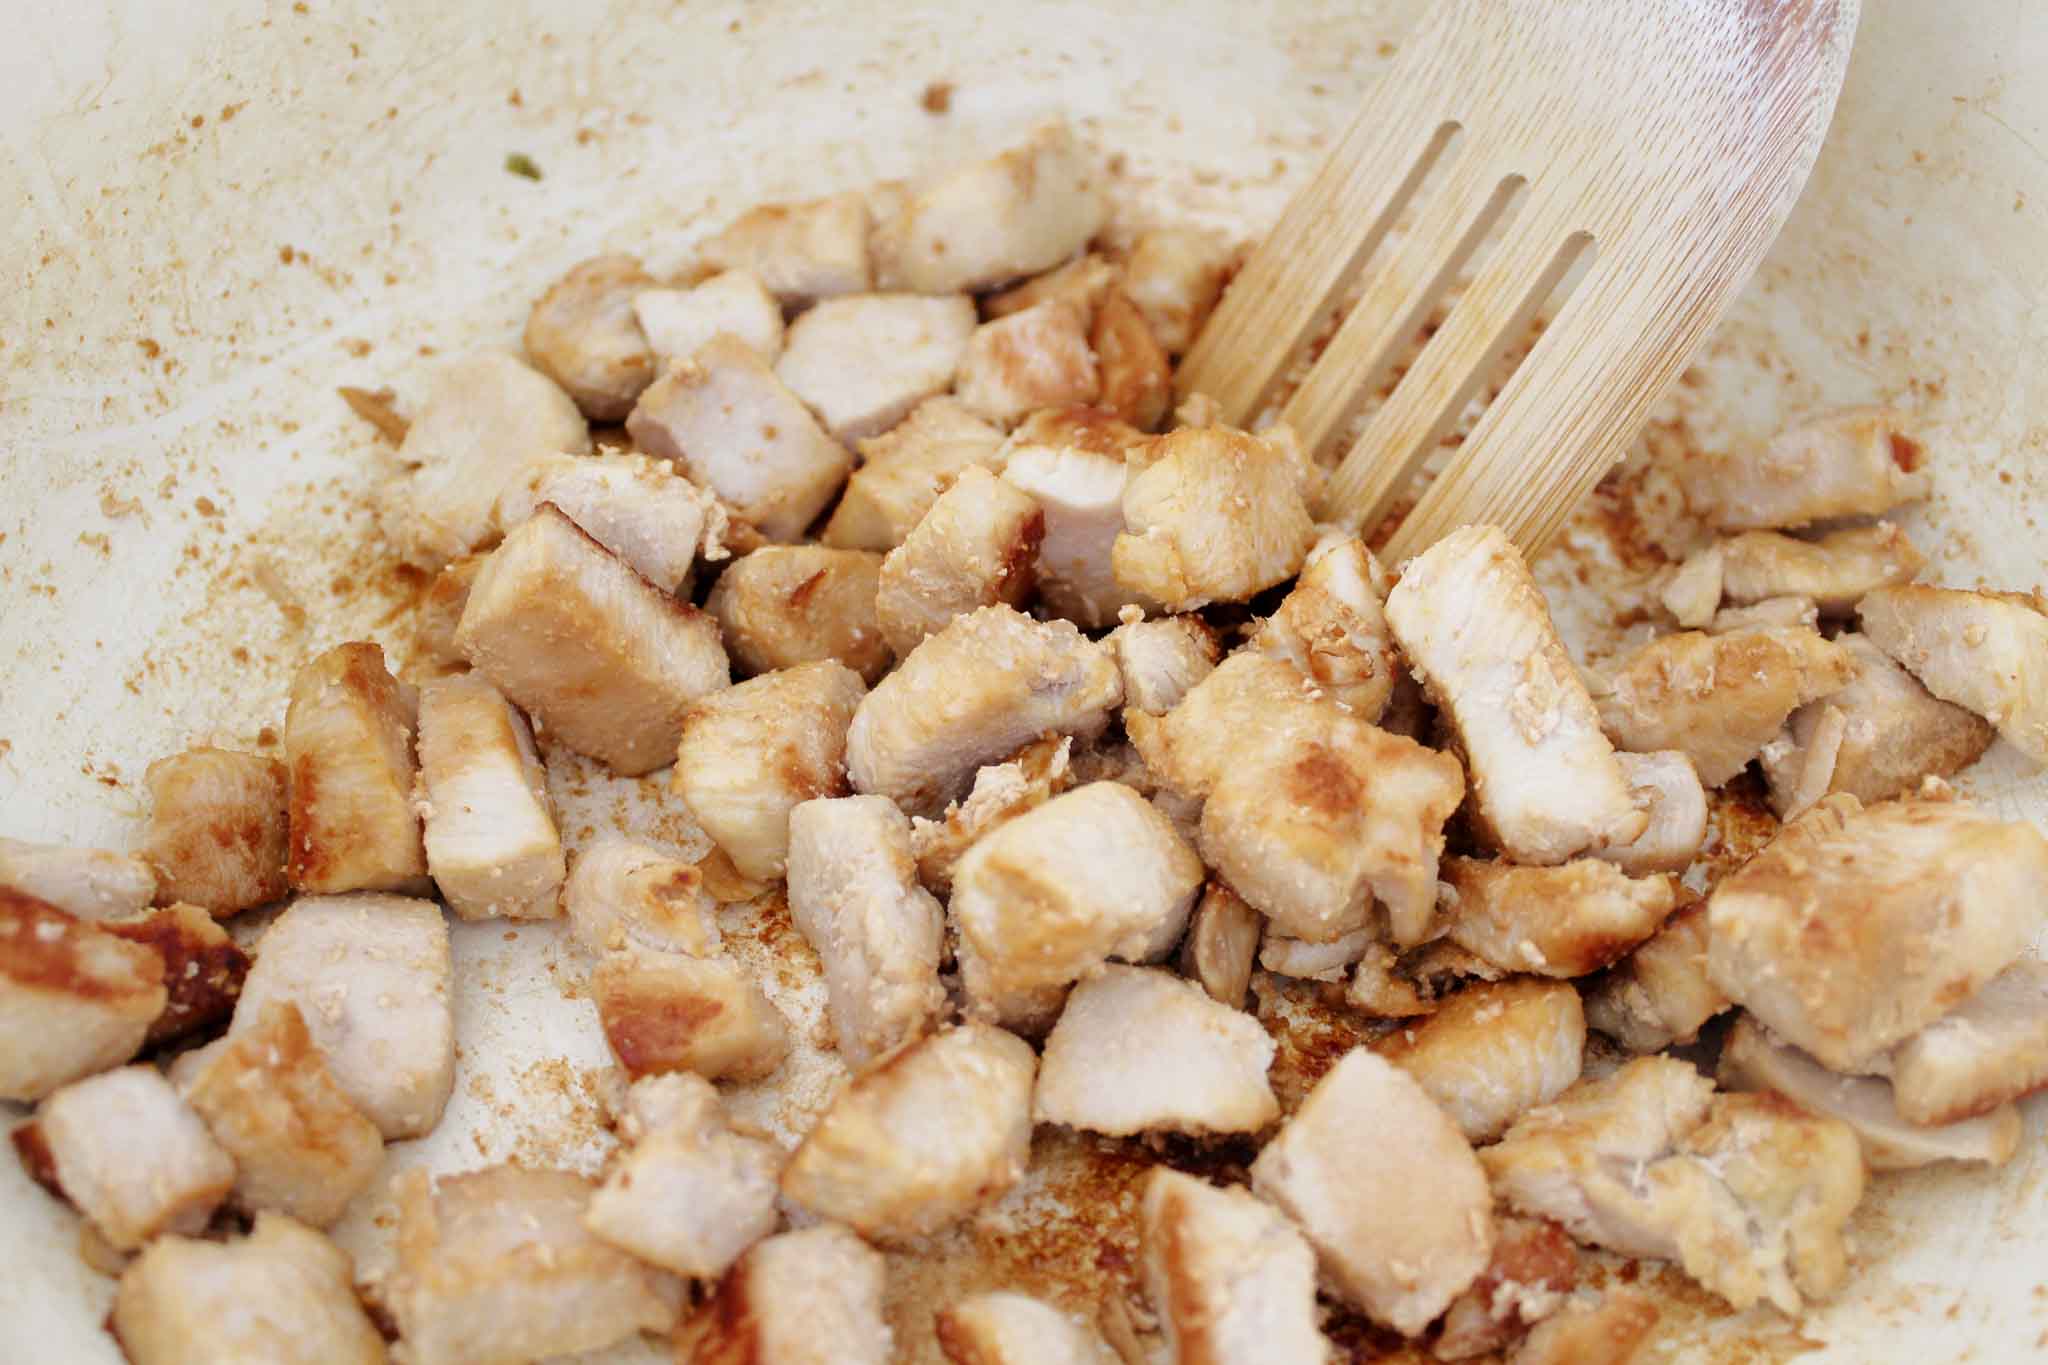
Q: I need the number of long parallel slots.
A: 3